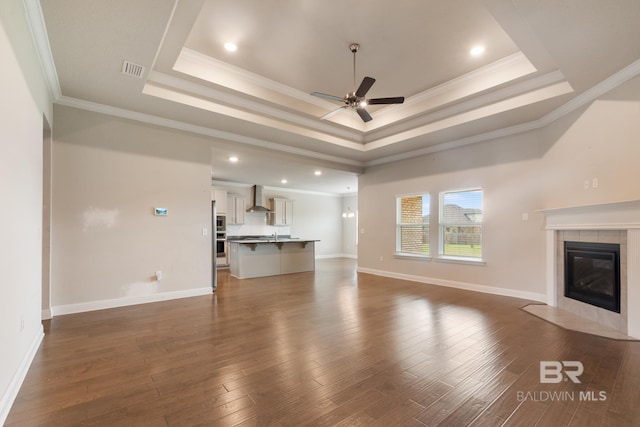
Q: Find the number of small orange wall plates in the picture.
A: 0